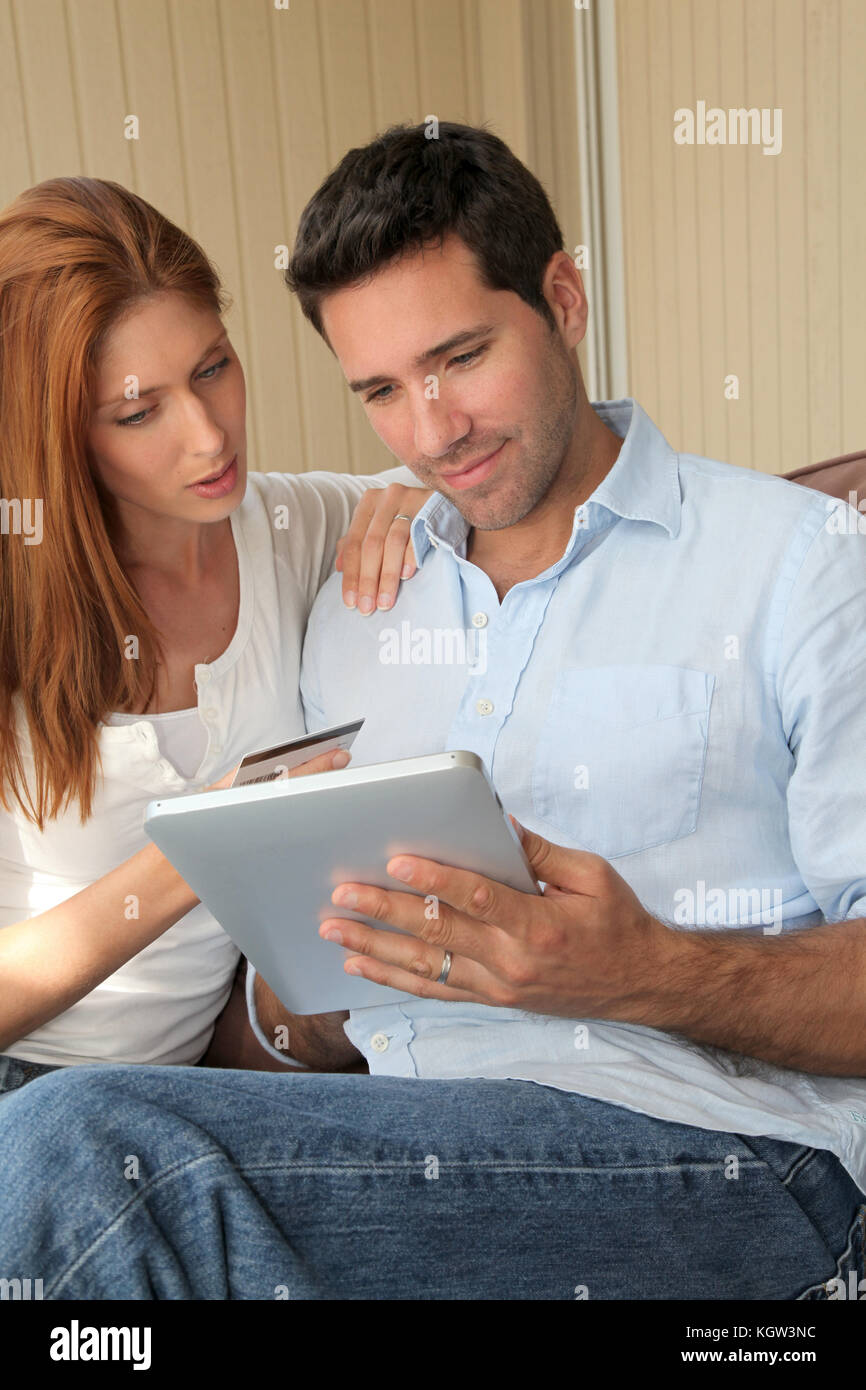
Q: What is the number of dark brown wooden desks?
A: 0